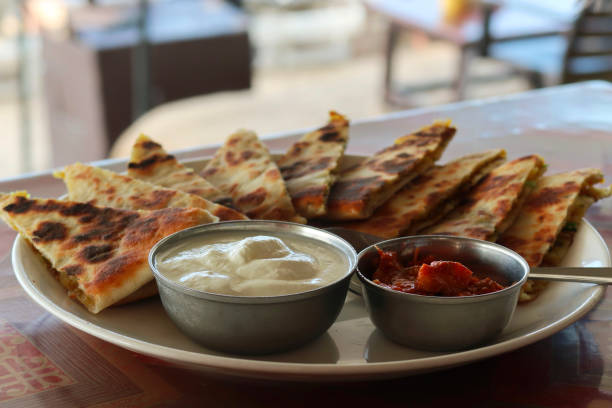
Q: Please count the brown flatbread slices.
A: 9